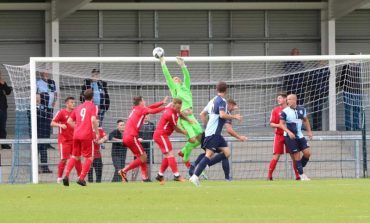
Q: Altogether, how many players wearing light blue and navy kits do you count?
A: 3